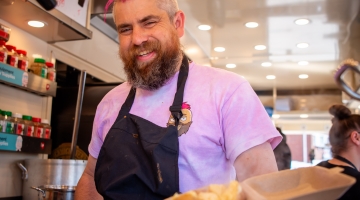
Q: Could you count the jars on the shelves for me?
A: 12